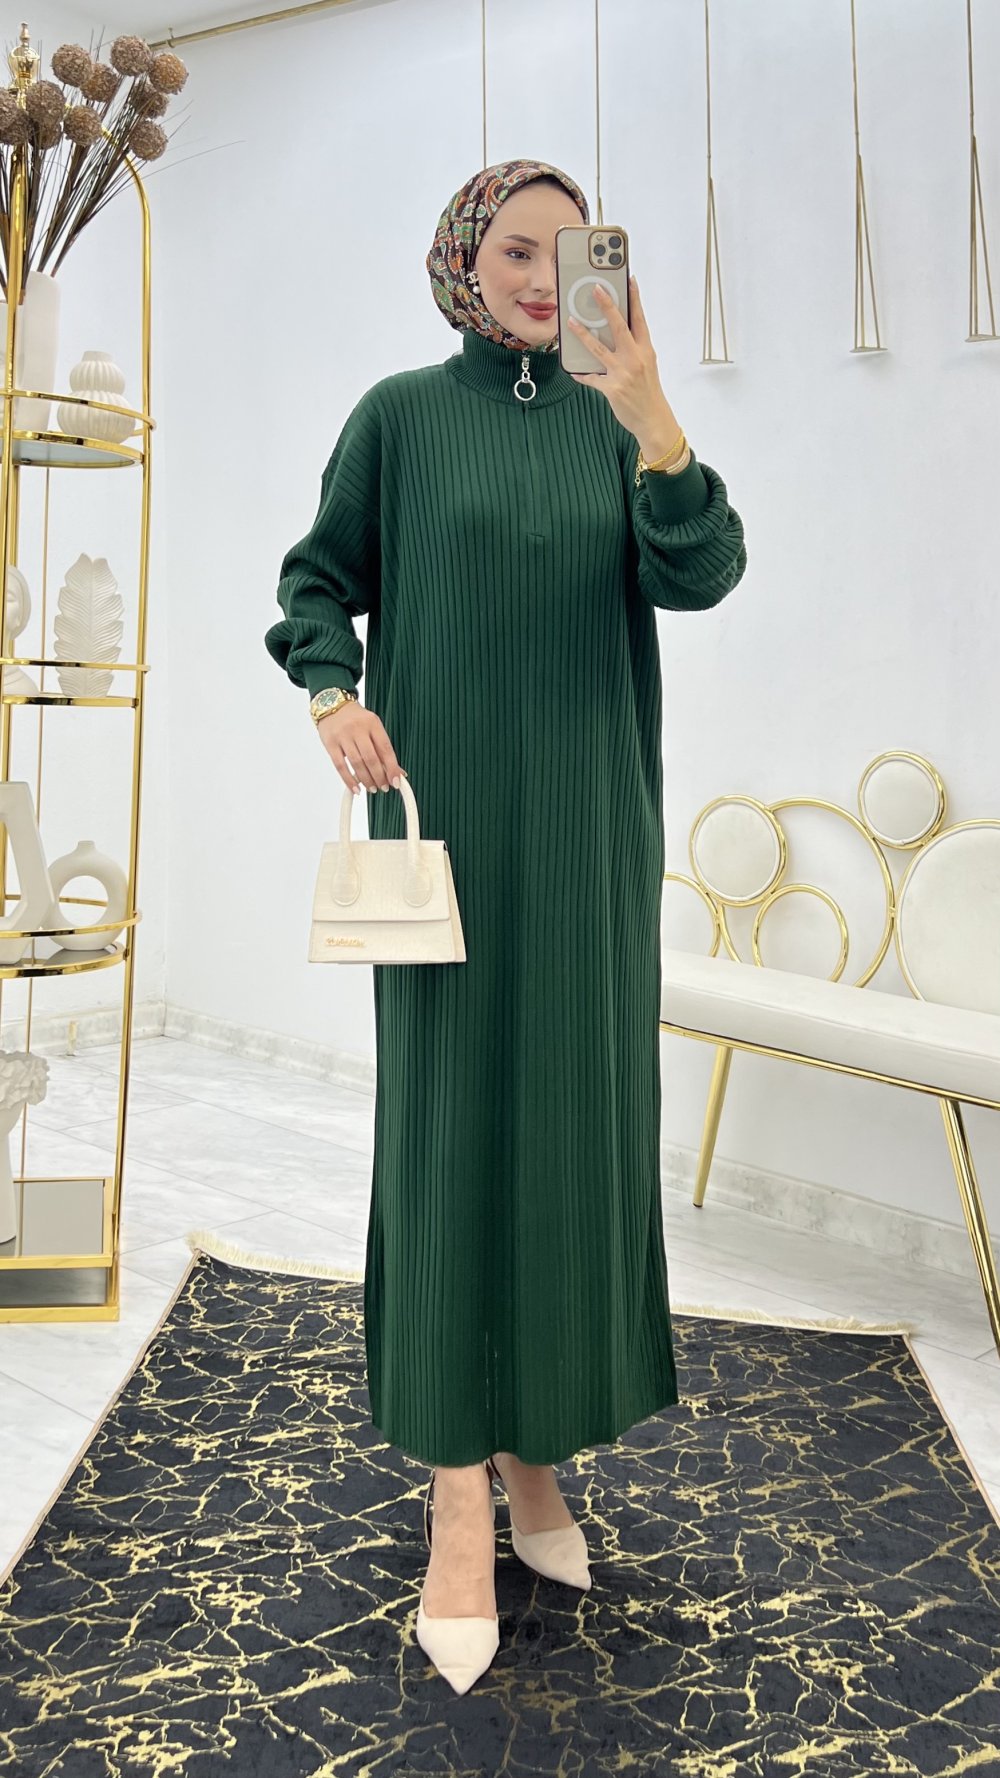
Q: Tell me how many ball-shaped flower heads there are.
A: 11